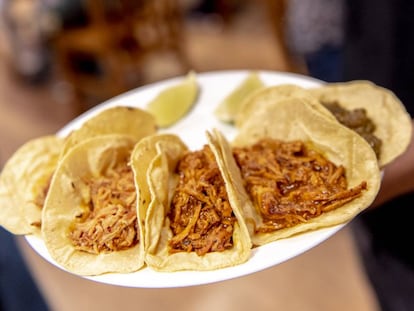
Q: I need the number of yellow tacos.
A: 5